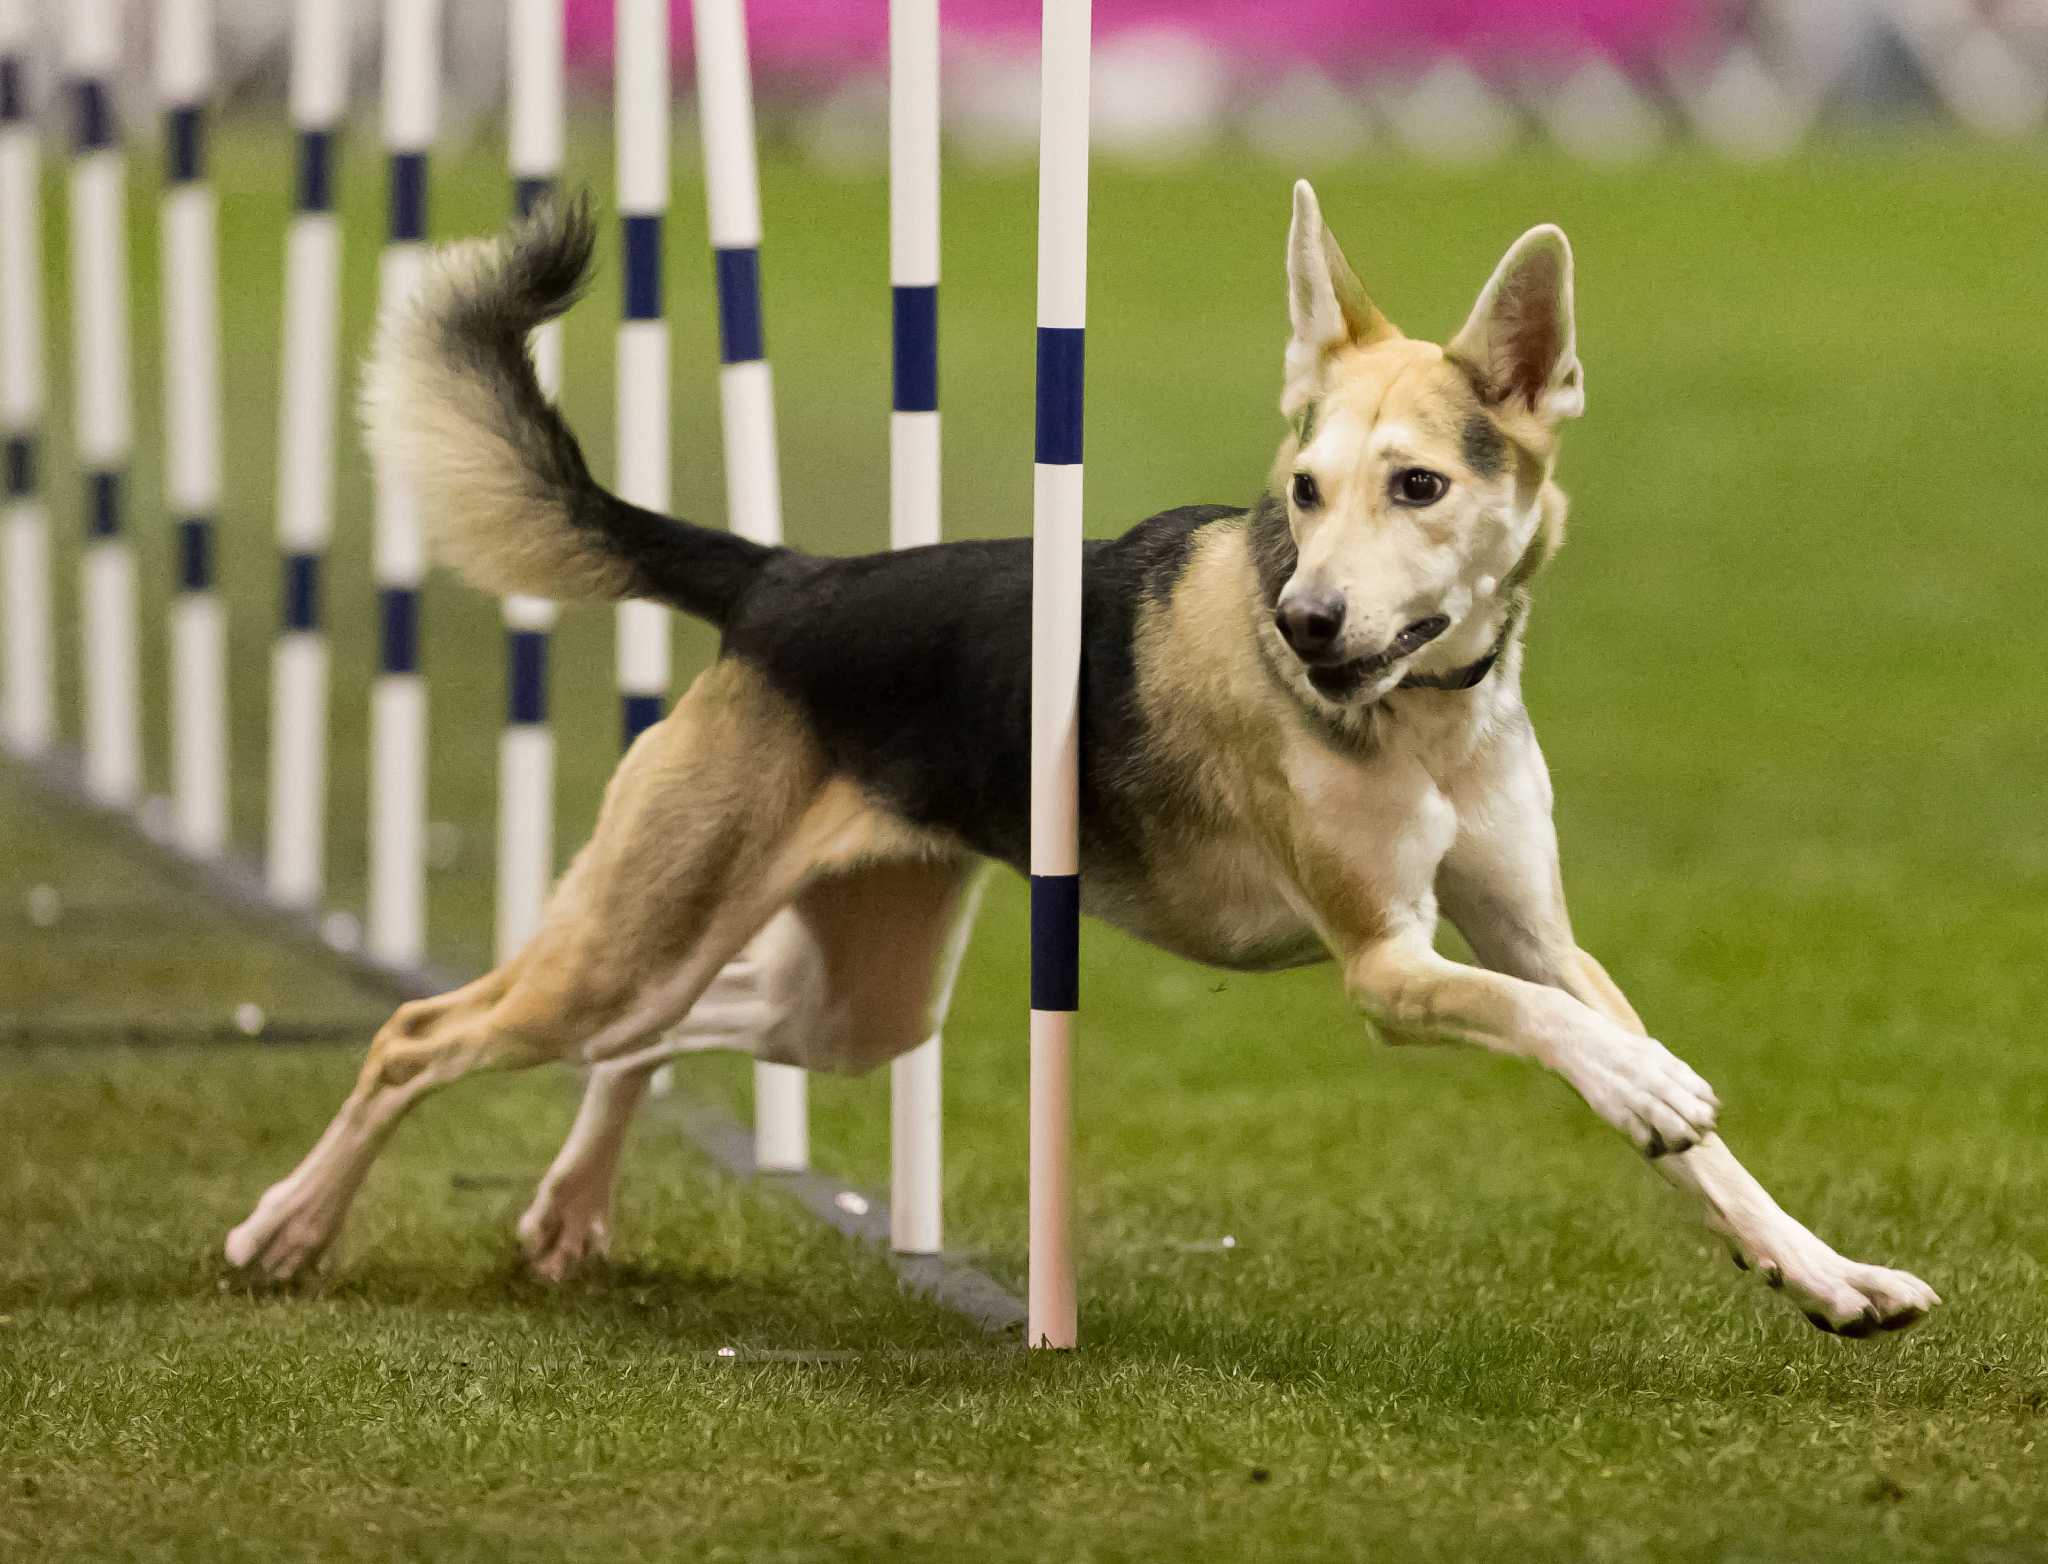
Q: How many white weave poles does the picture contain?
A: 10